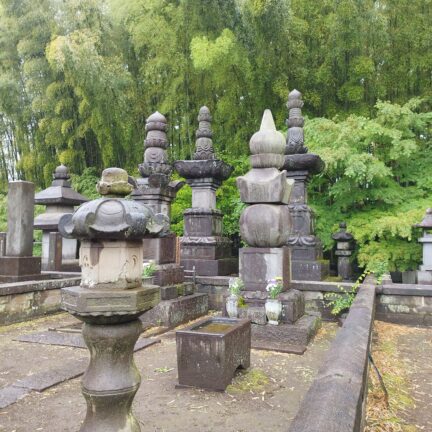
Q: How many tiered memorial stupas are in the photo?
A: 4